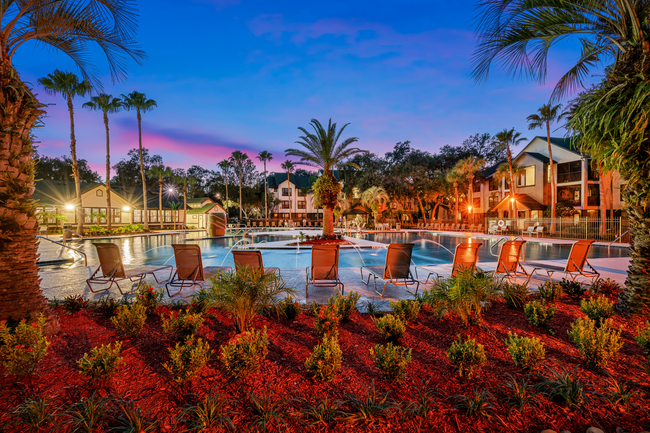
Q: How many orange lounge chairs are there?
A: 8